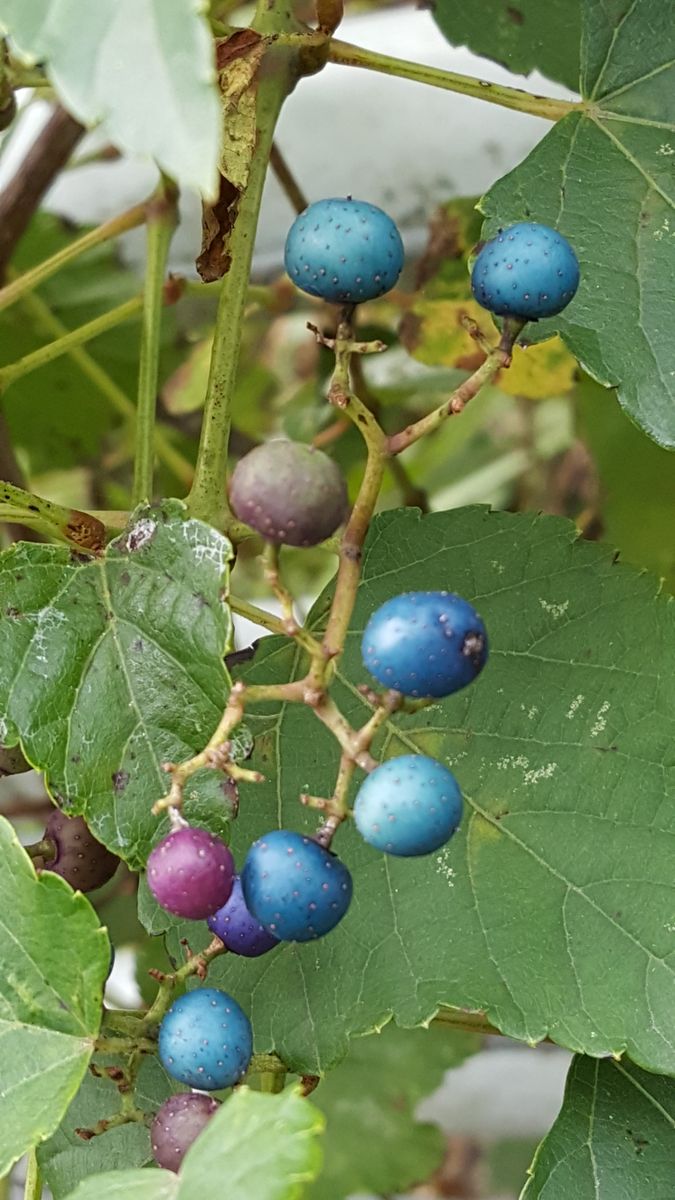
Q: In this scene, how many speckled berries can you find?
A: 11